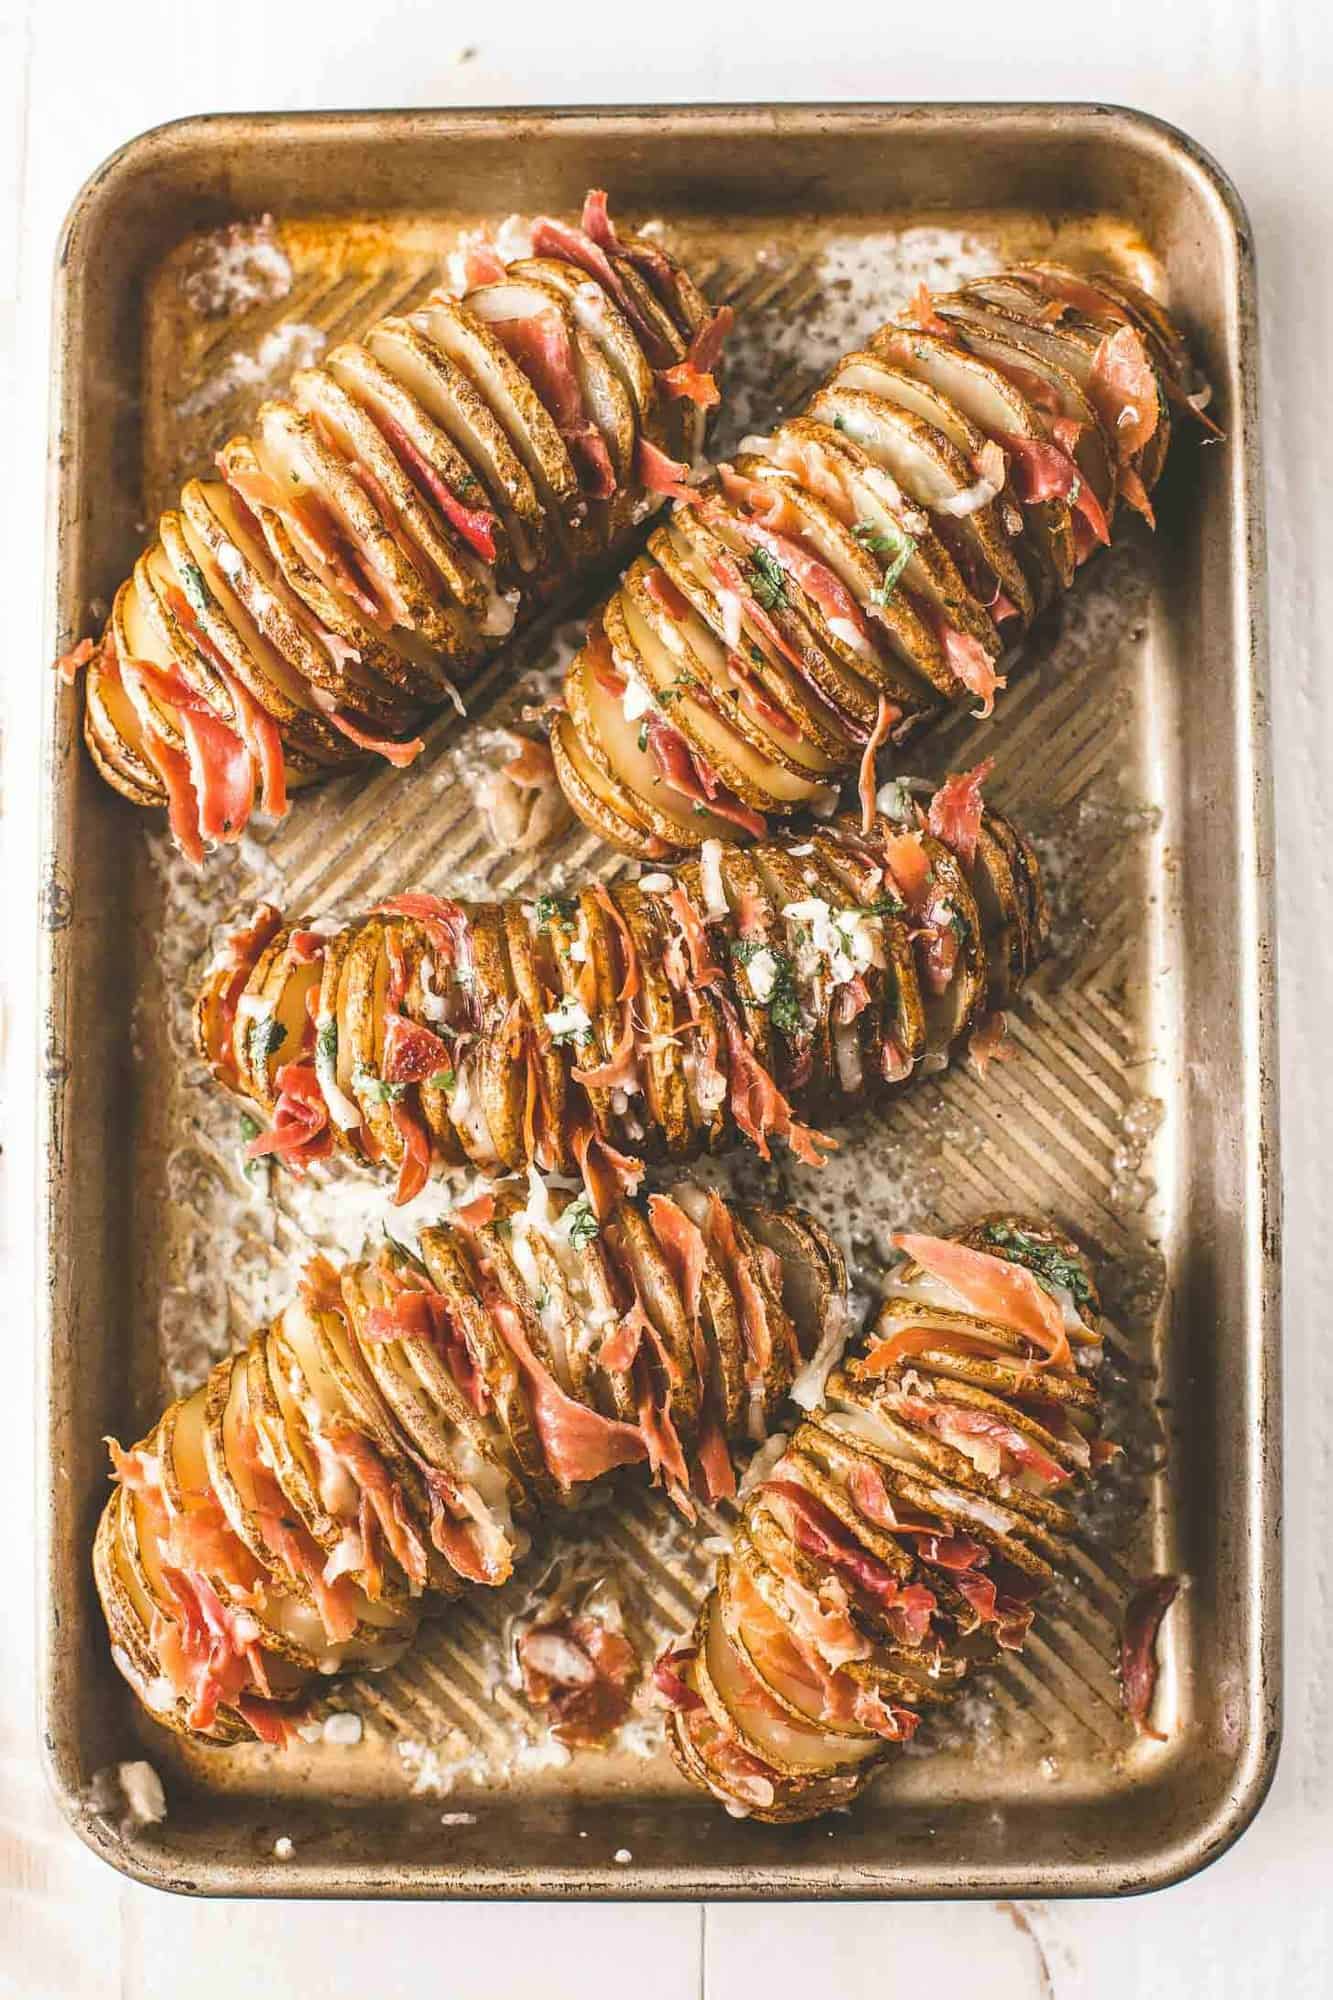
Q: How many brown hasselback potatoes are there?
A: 5